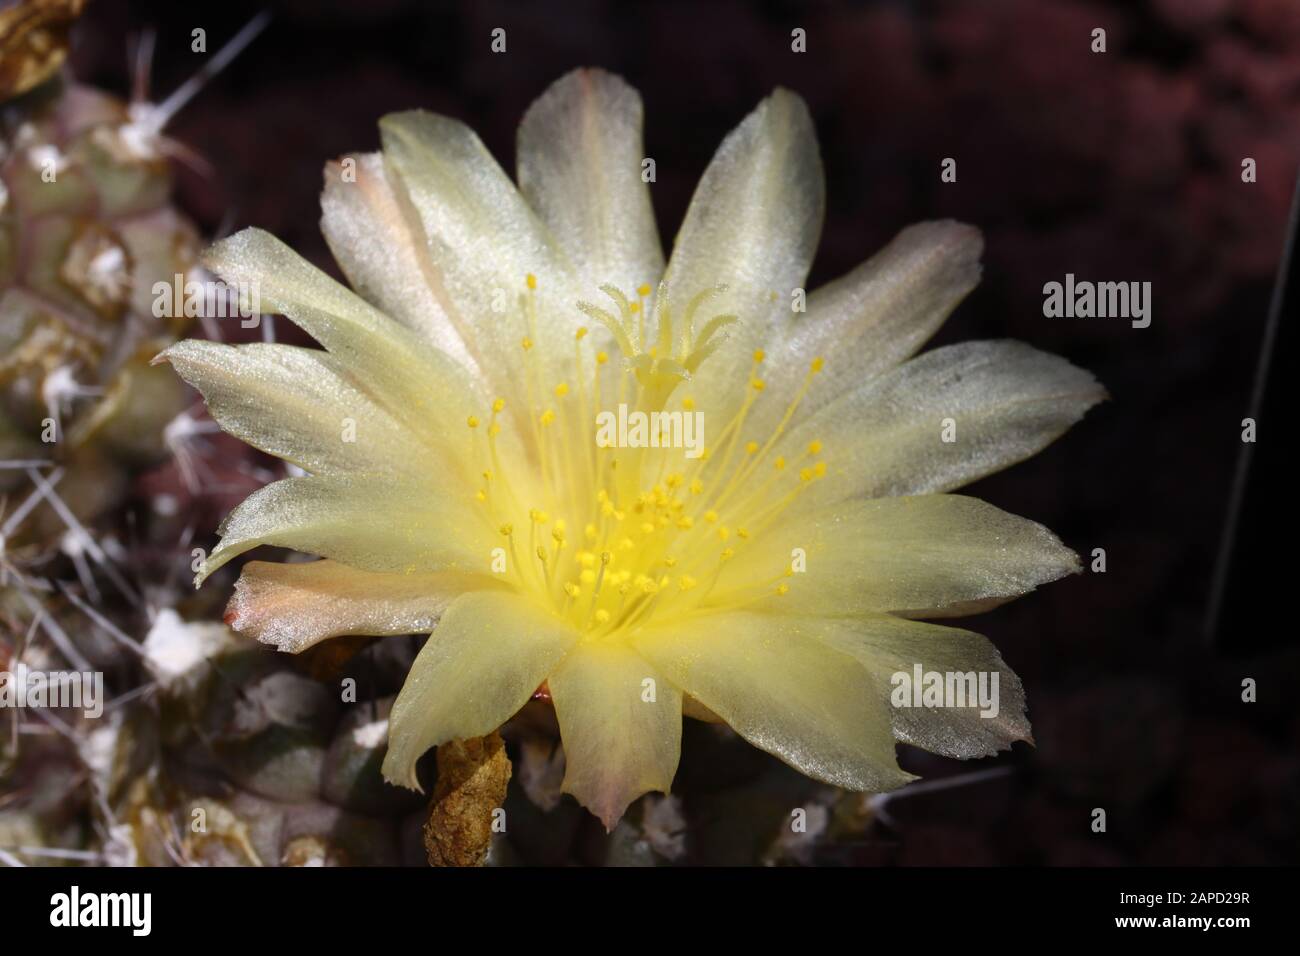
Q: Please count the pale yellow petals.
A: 15